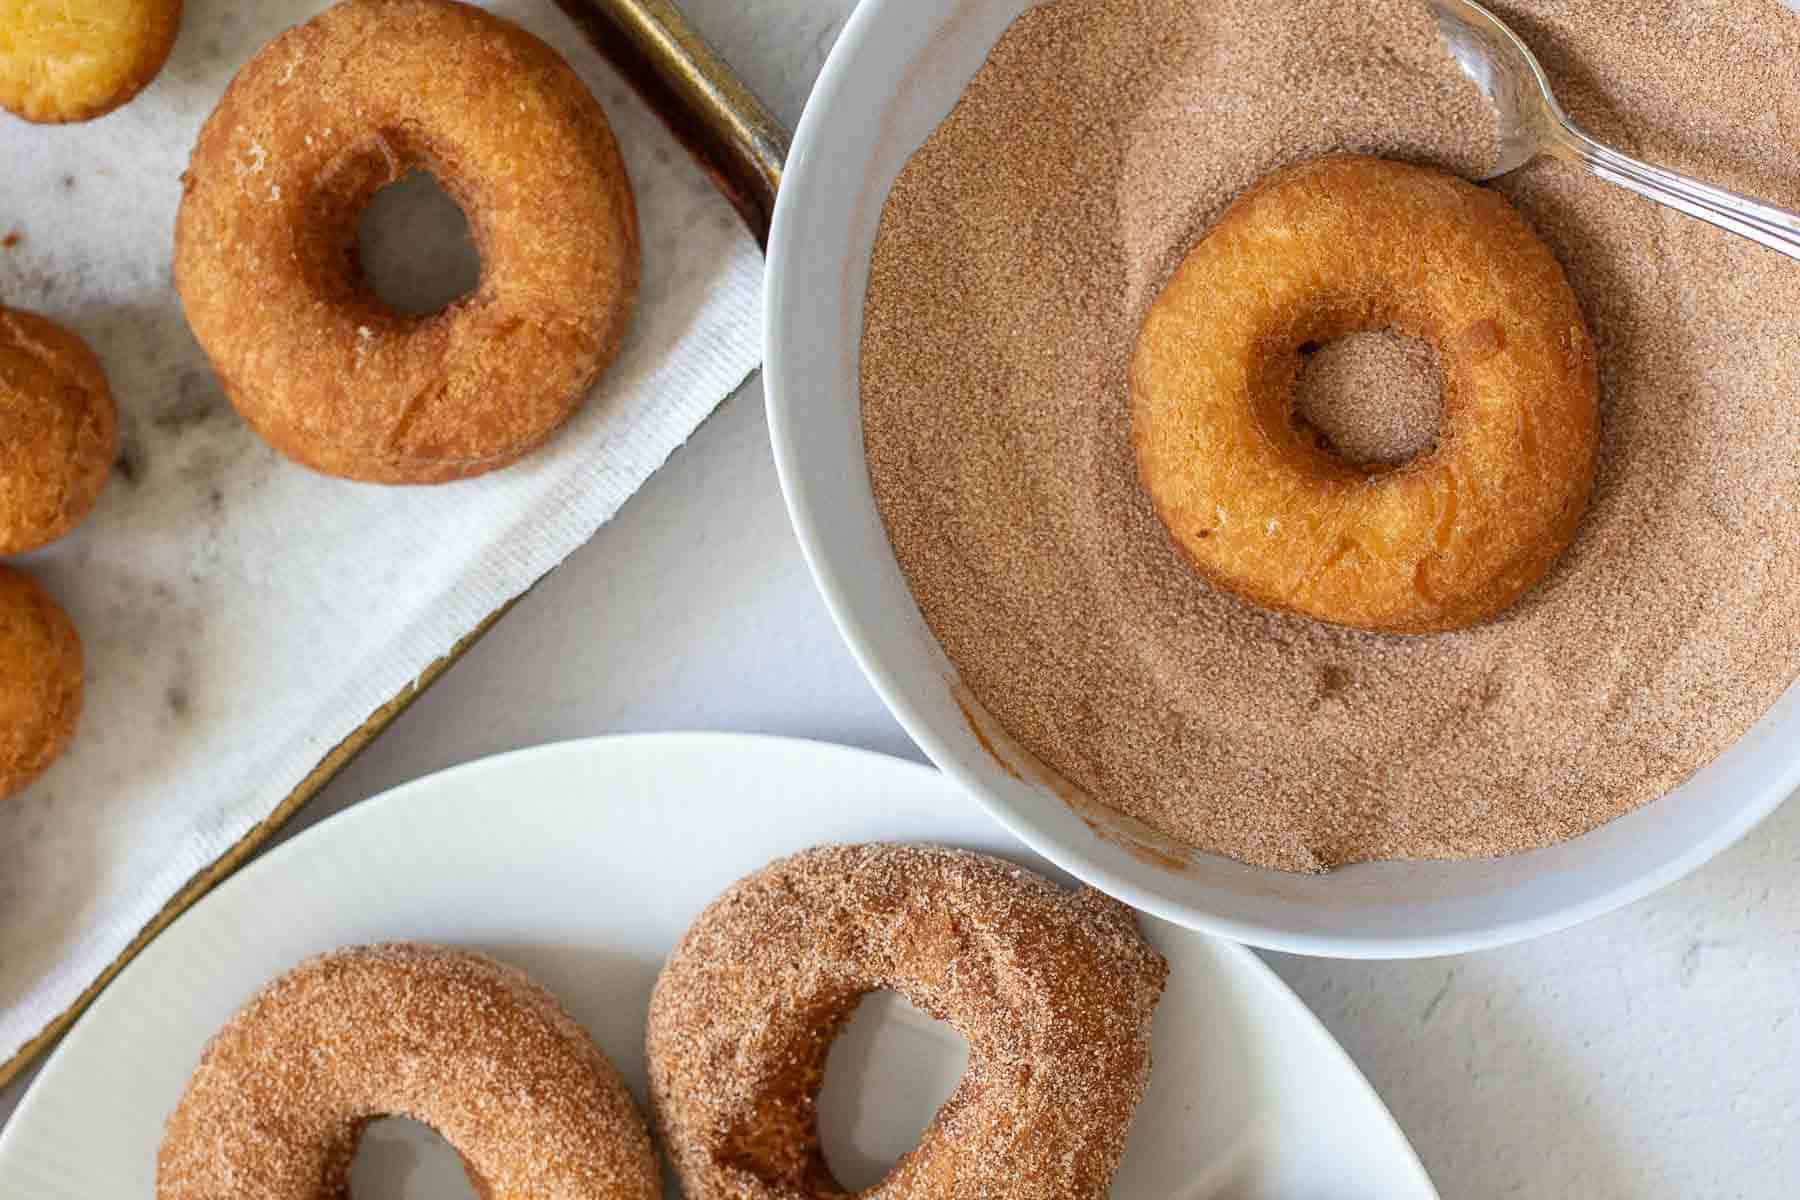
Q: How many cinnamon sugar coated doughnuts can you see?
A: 2